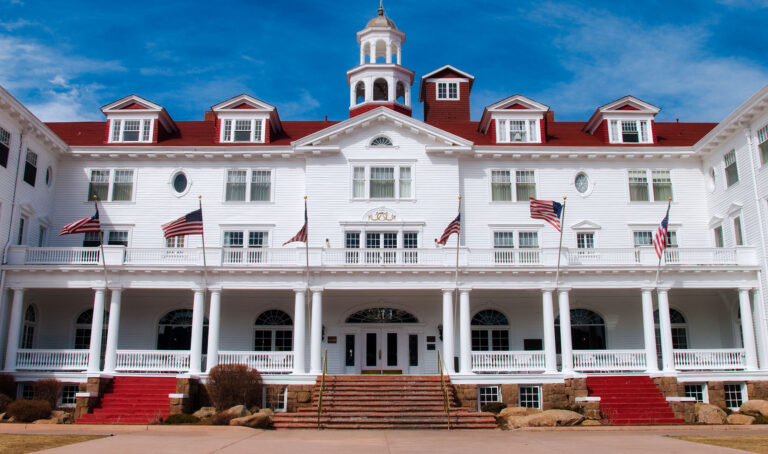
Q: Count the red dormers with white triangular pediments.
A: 4